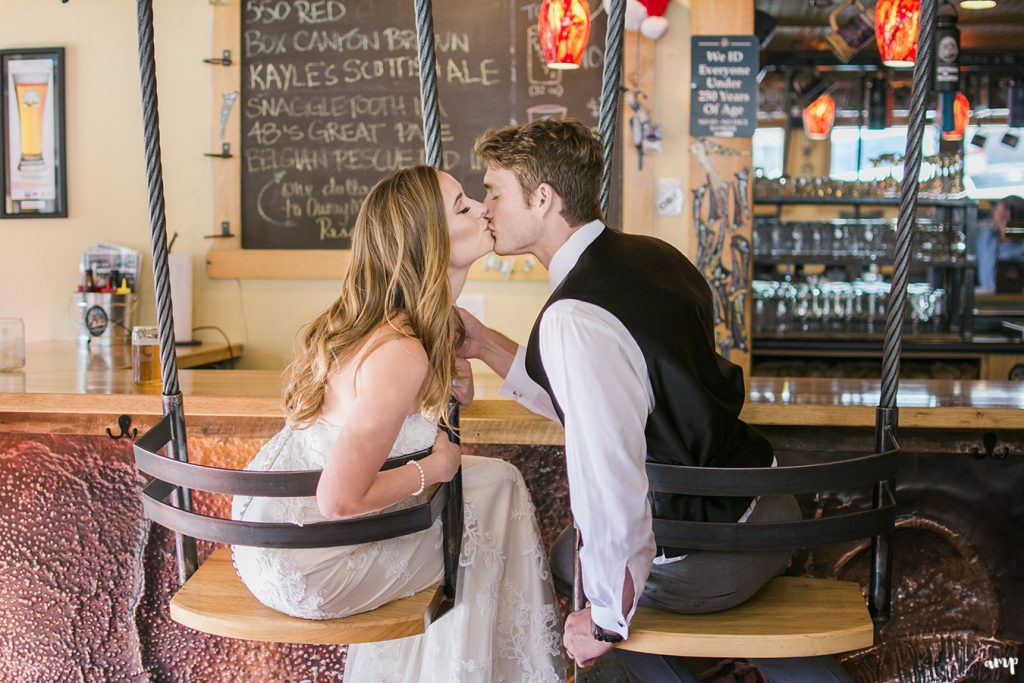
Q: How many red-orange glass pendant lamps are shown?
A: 4